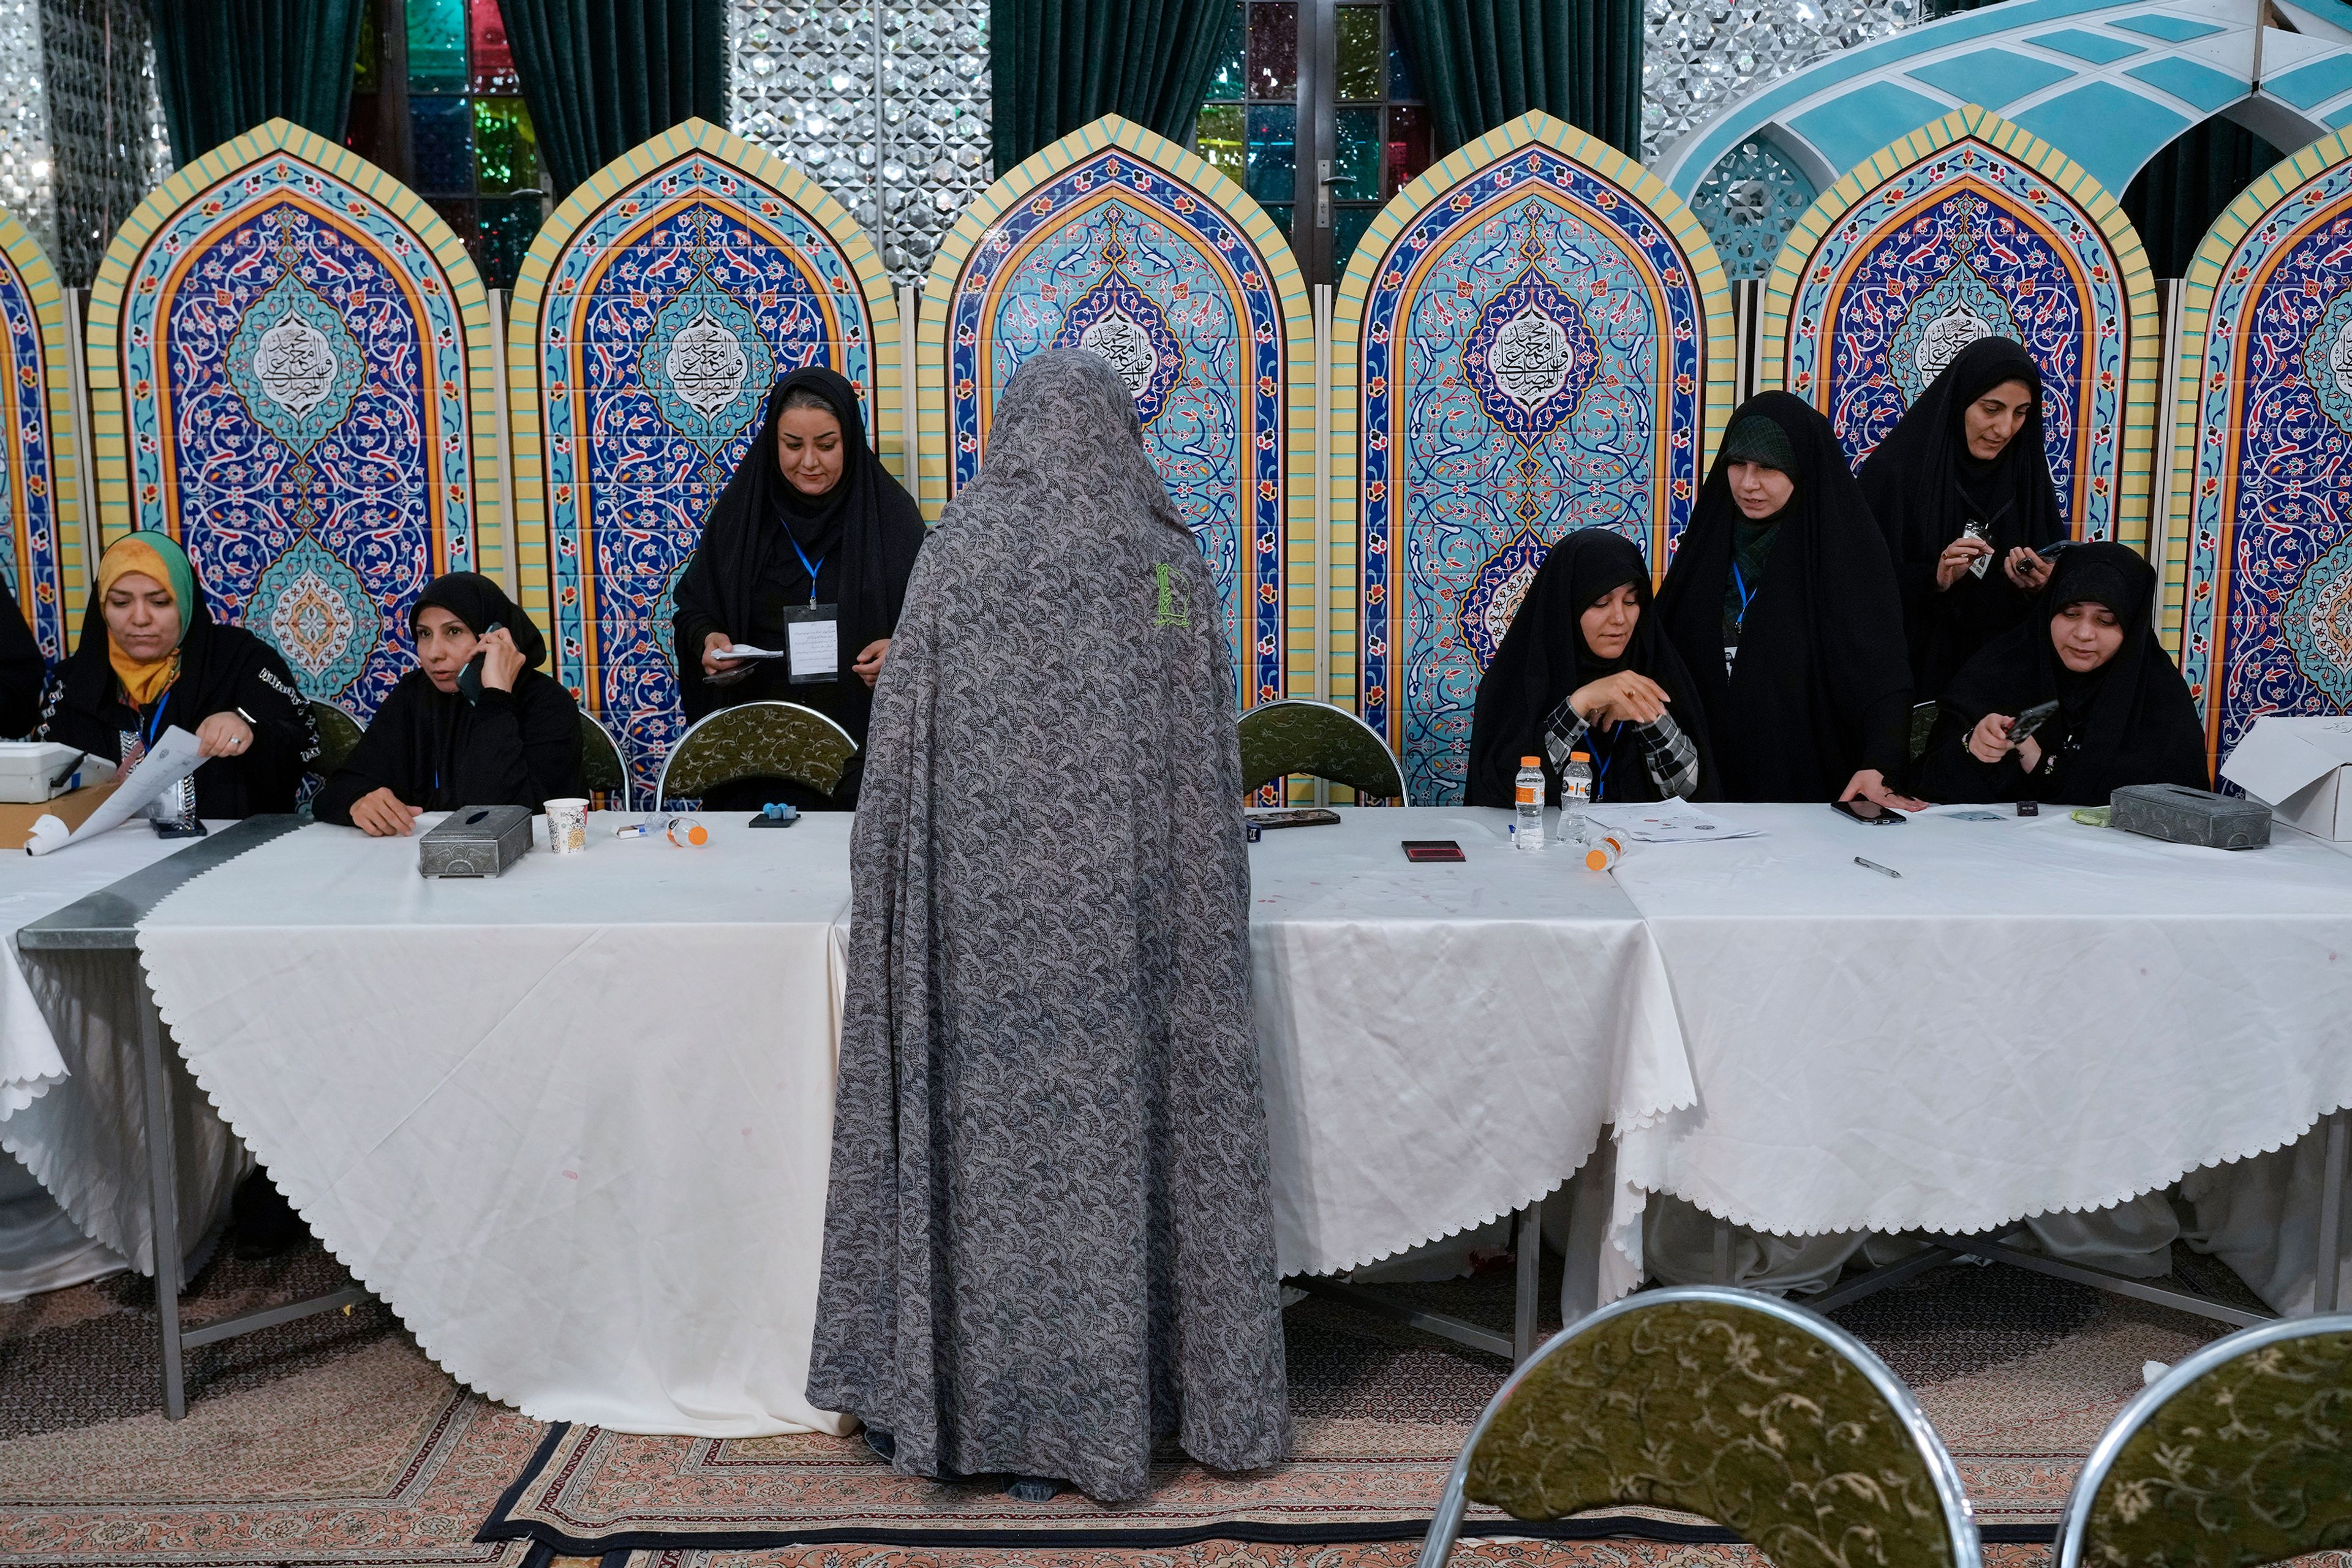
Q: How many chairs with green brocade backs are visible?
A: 7